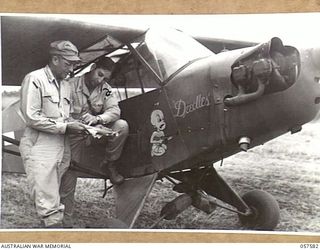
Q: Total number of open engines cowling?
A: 1